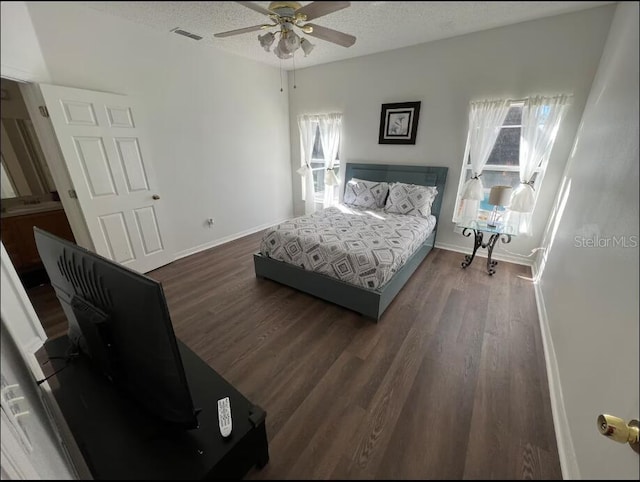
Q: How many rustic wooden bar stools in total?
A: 0